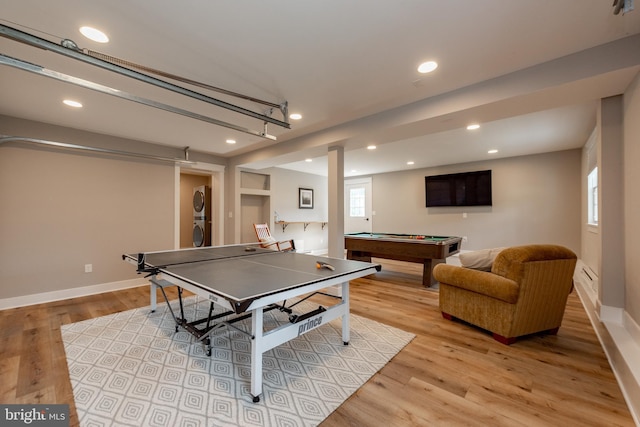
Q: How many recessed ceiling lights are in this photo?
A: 11